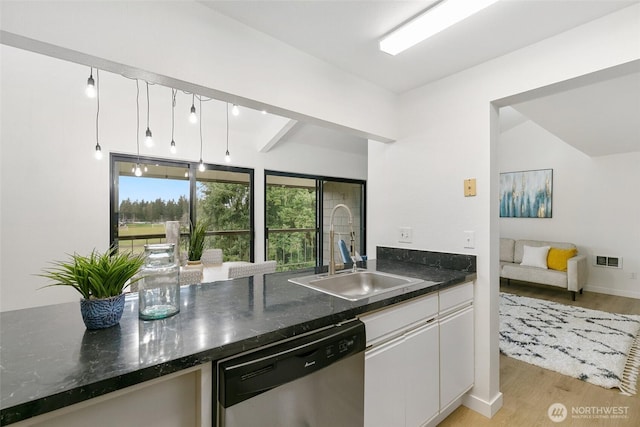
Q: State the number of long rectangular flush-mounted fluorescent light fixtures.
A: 1